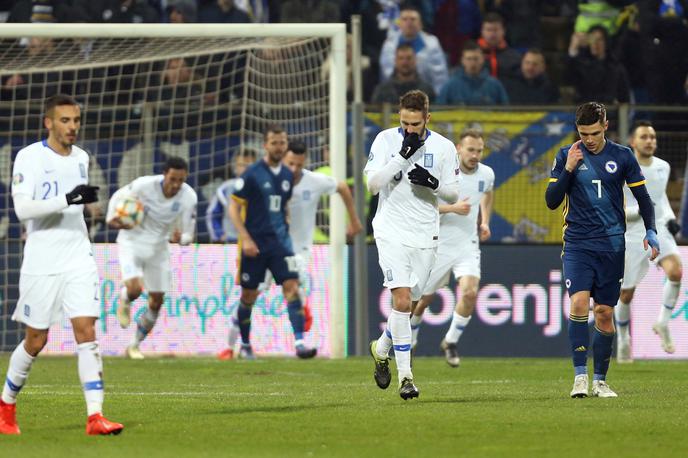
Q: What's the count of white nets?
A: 1